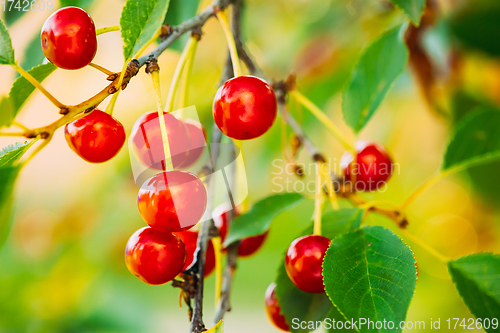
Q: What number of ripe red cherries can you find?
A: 12